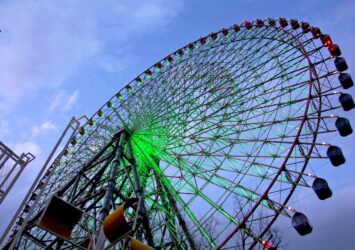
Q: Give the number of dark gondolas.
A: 7